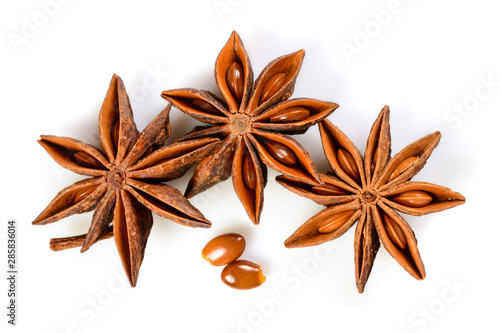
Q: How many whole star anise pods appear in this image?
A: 3